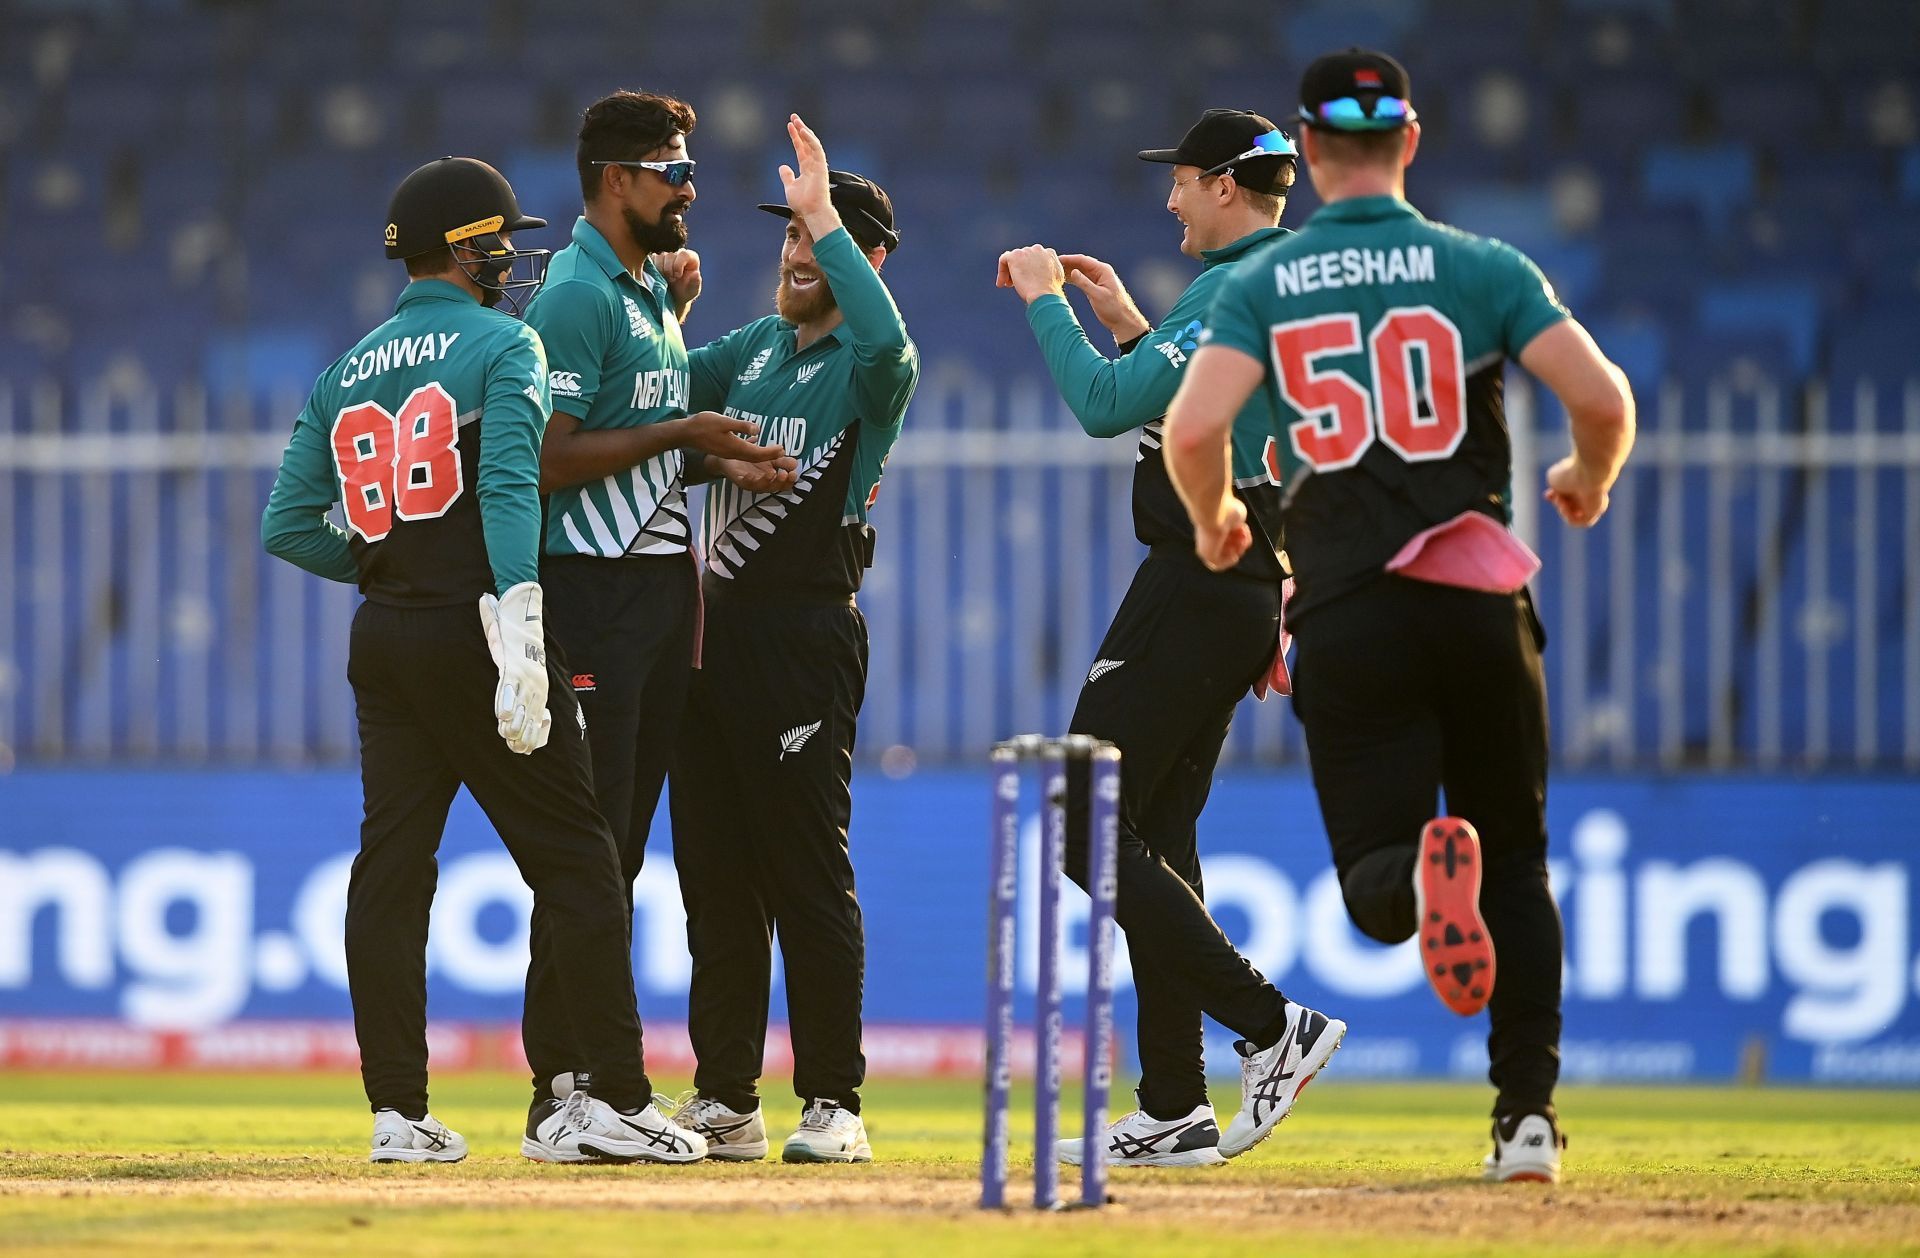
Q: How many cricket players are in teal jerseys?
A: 5